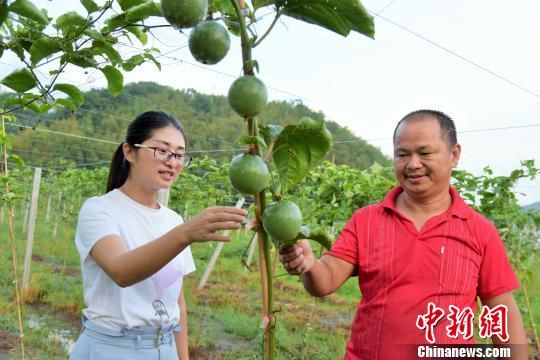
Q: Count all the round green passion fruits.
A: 5